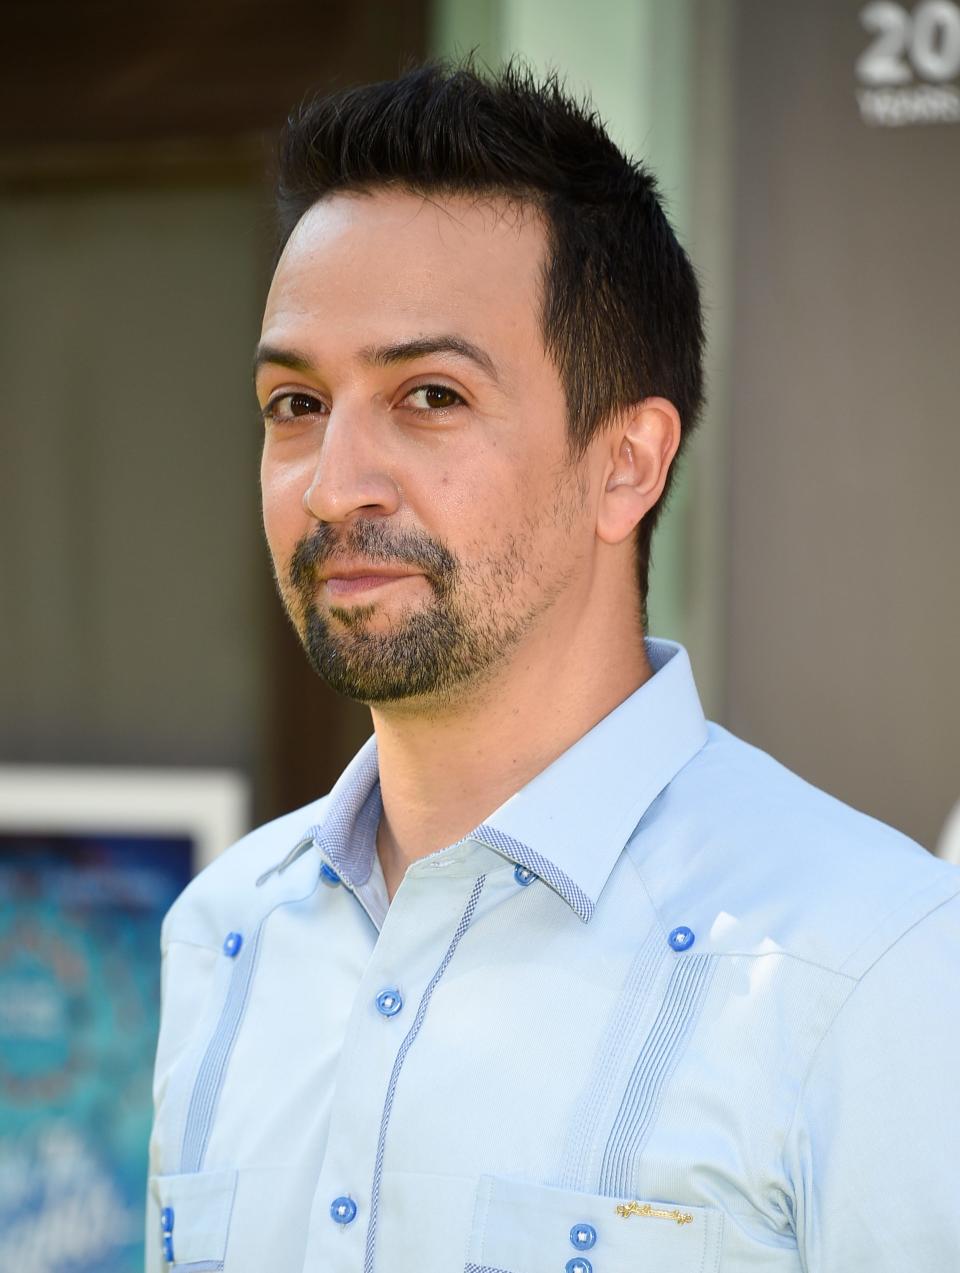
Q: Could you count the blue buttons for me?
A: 10